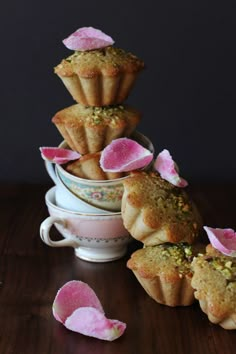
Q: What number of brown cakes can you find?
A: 6